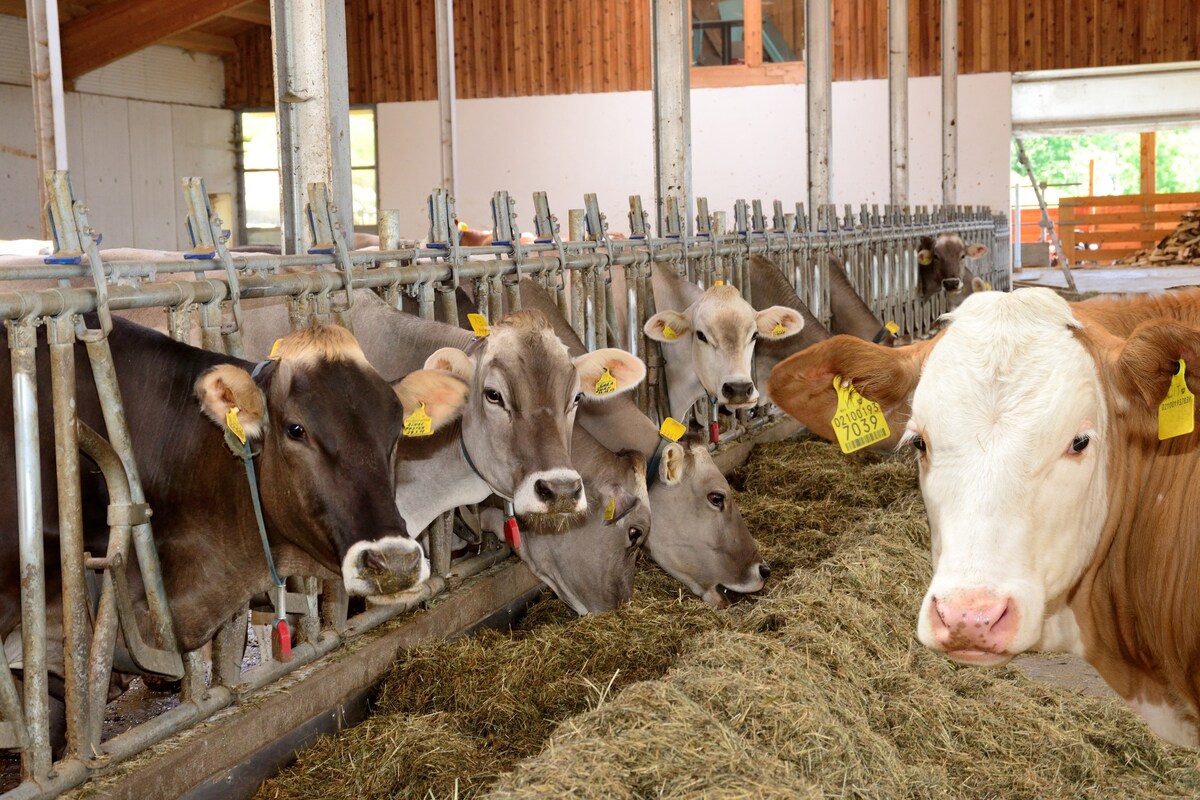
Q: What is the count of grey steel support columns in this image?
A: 7